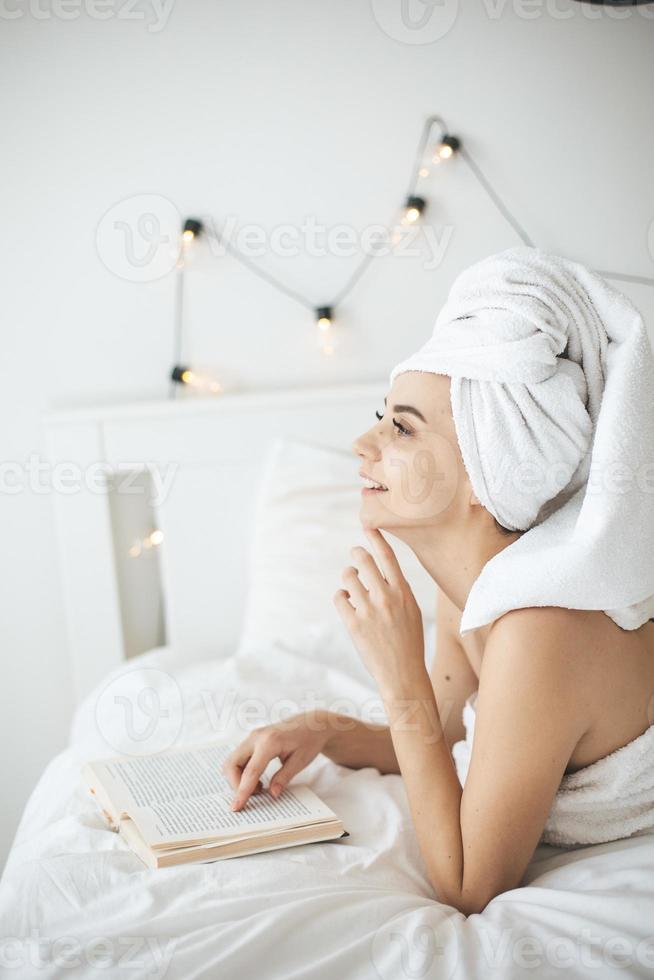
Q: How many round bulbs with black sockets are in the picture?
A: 5